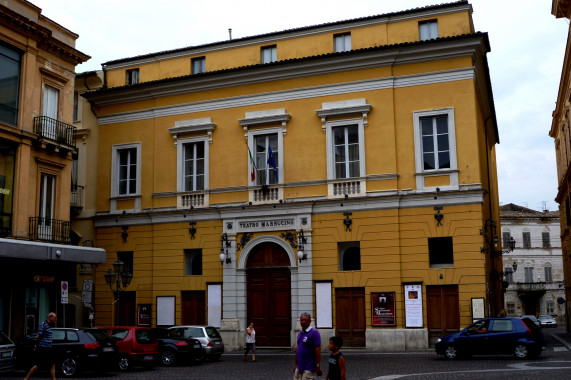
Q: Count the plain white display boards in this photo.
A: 3